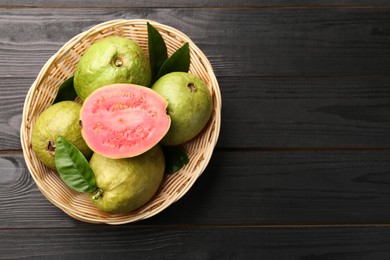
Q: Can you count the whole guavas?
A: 4